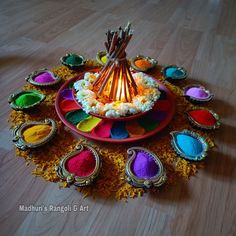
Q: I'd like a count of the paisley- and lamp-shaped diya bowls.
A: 12